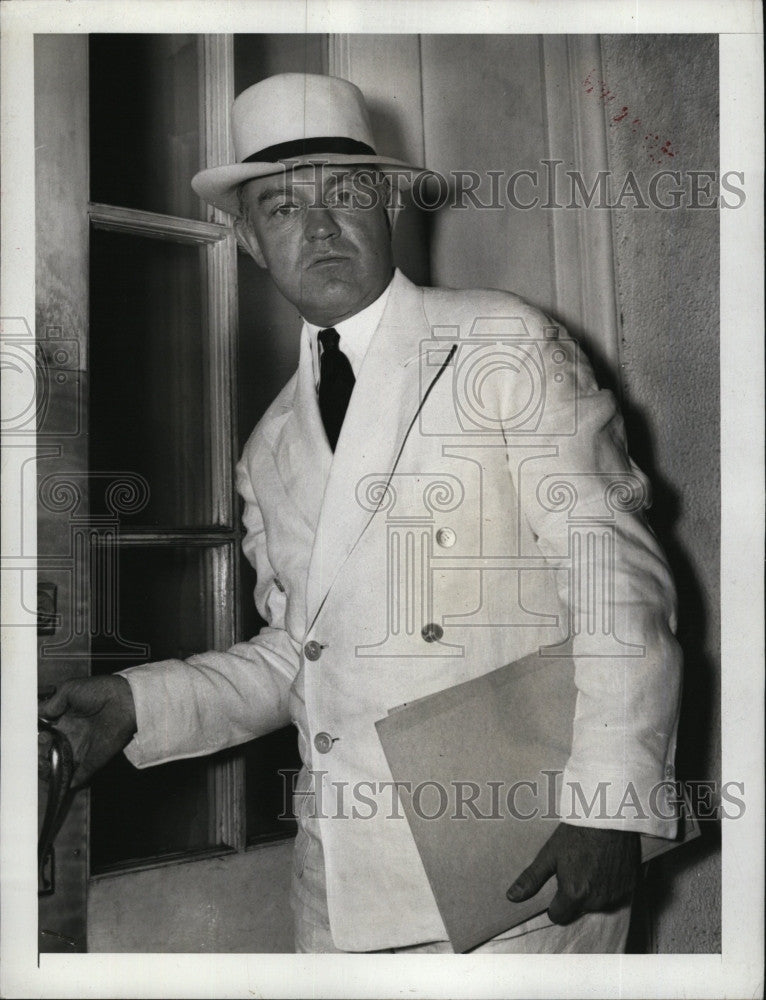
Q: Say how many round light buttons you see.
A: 1